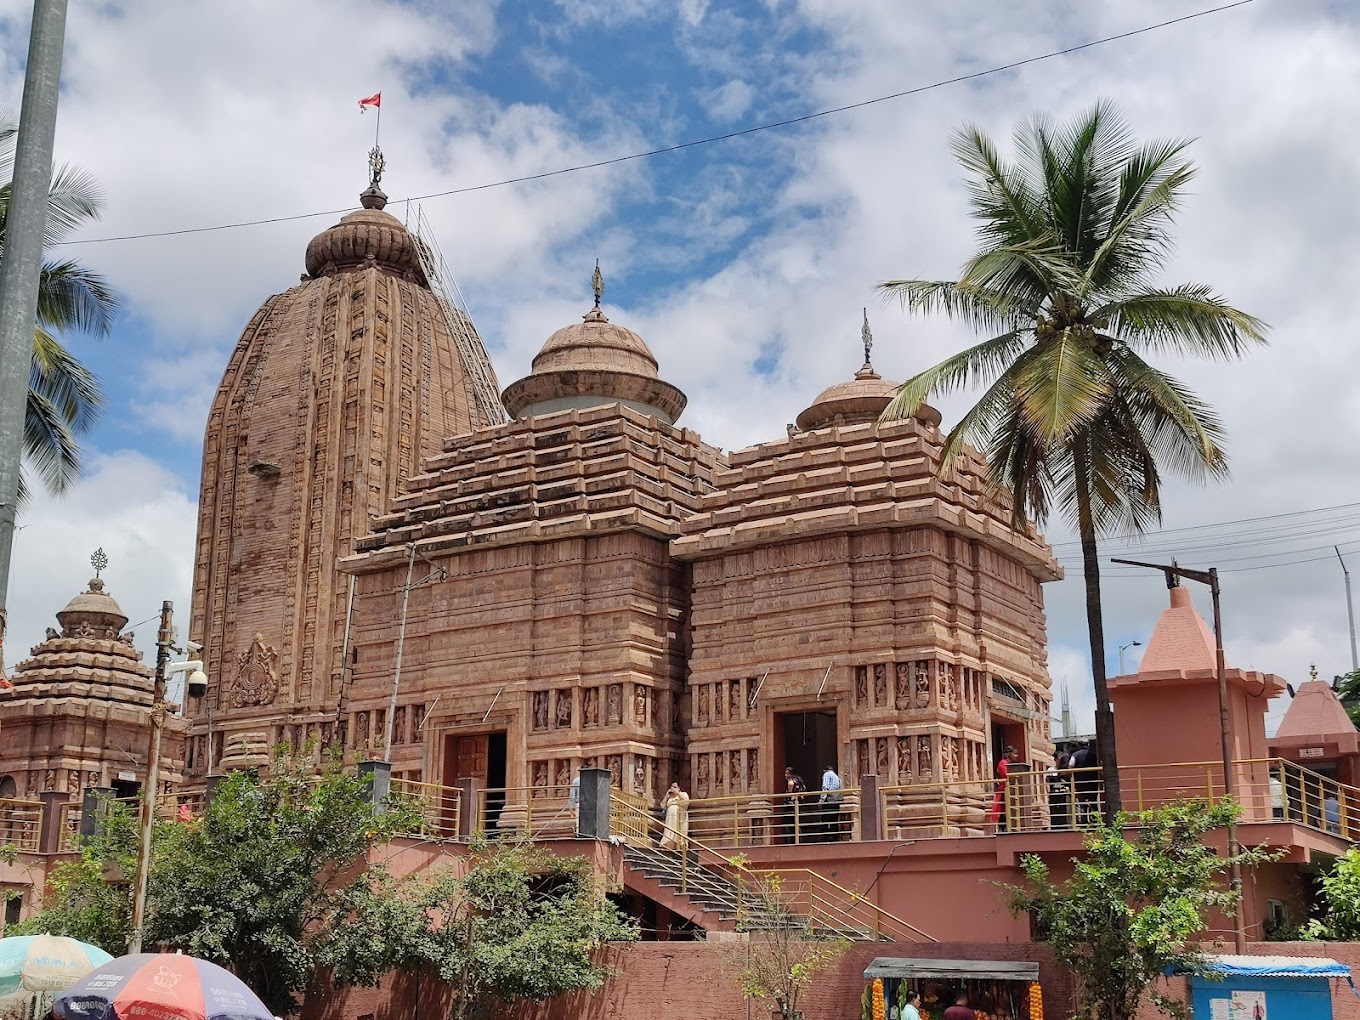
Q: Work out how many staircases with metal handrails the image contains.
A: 1